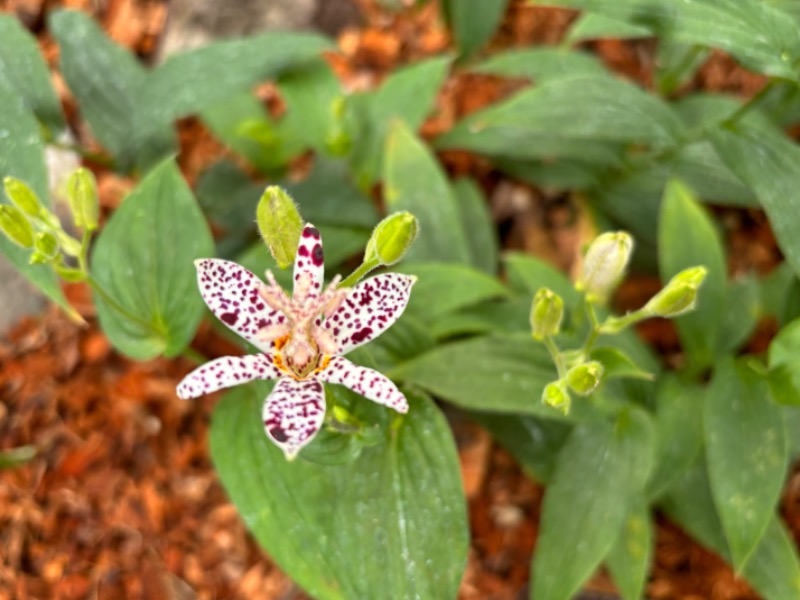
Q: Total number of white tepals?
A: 6